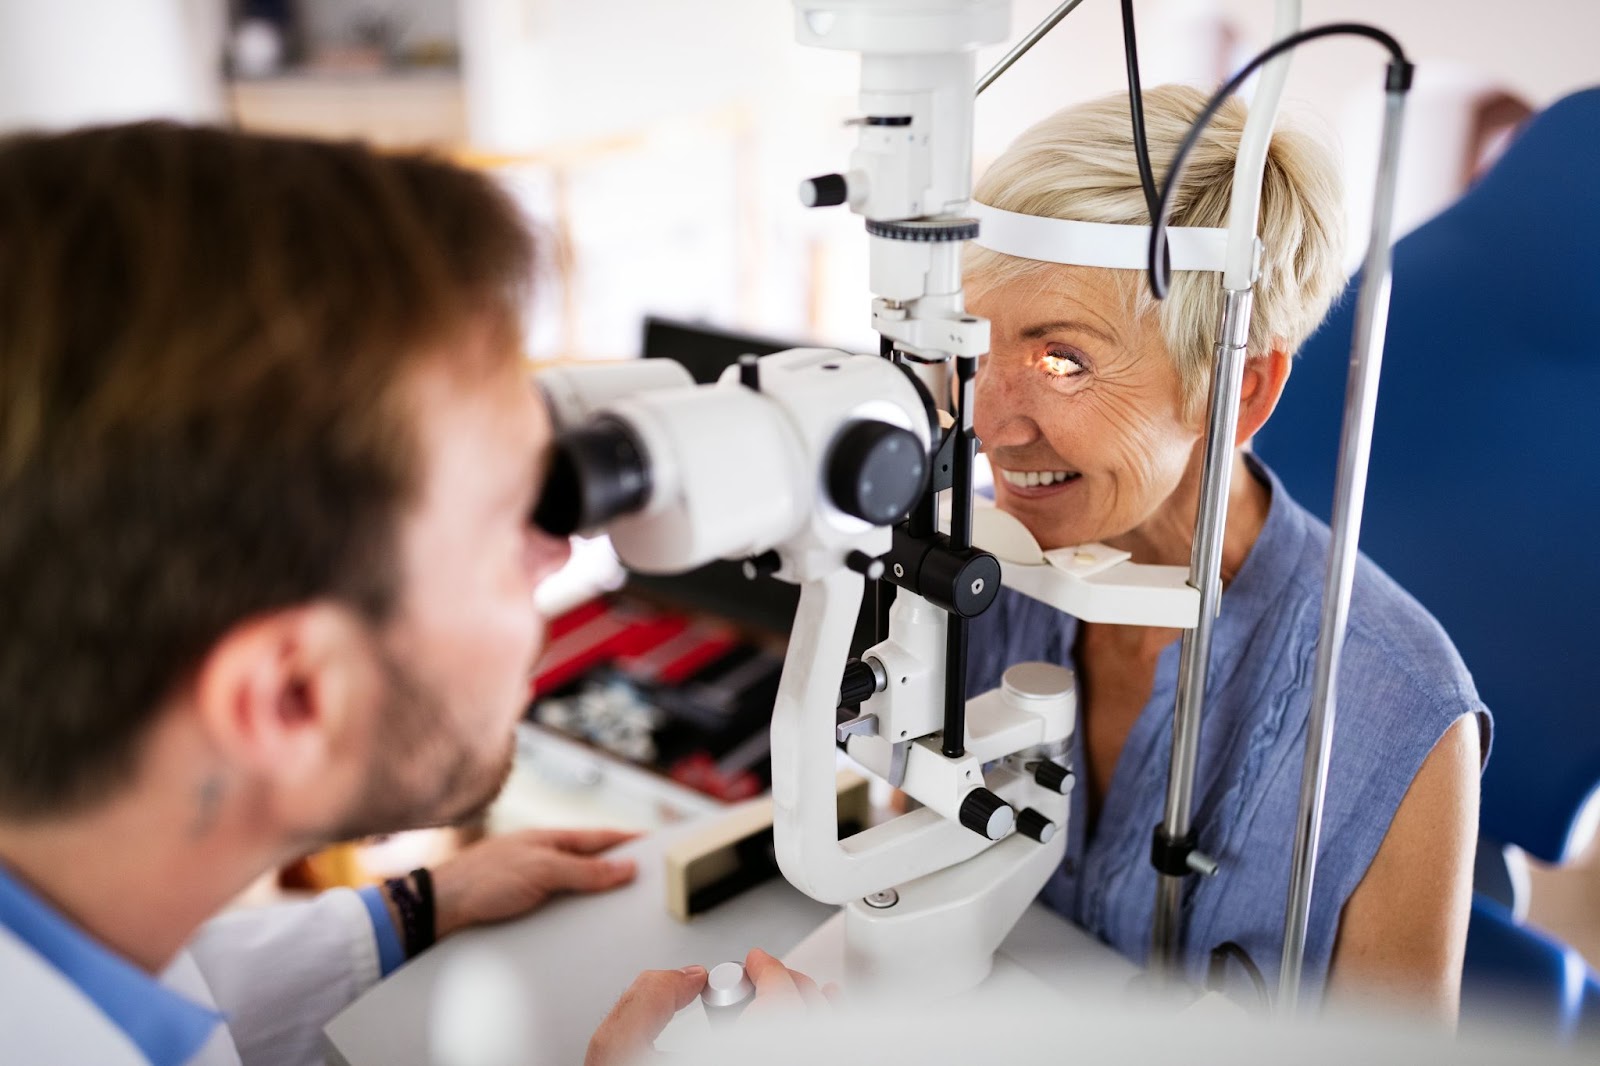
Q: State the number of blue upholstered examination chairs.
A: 1